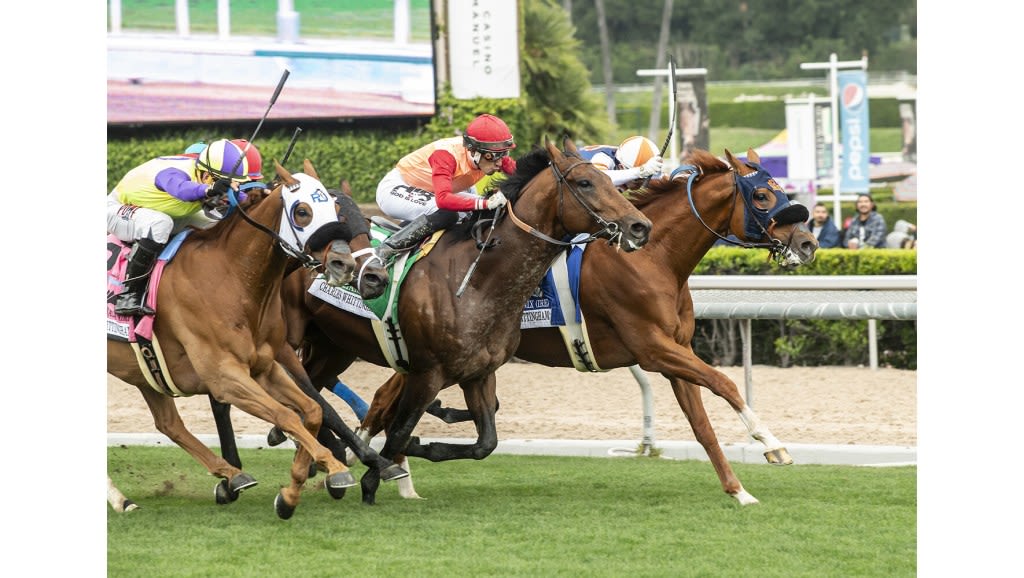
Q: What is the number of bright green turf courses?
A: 1